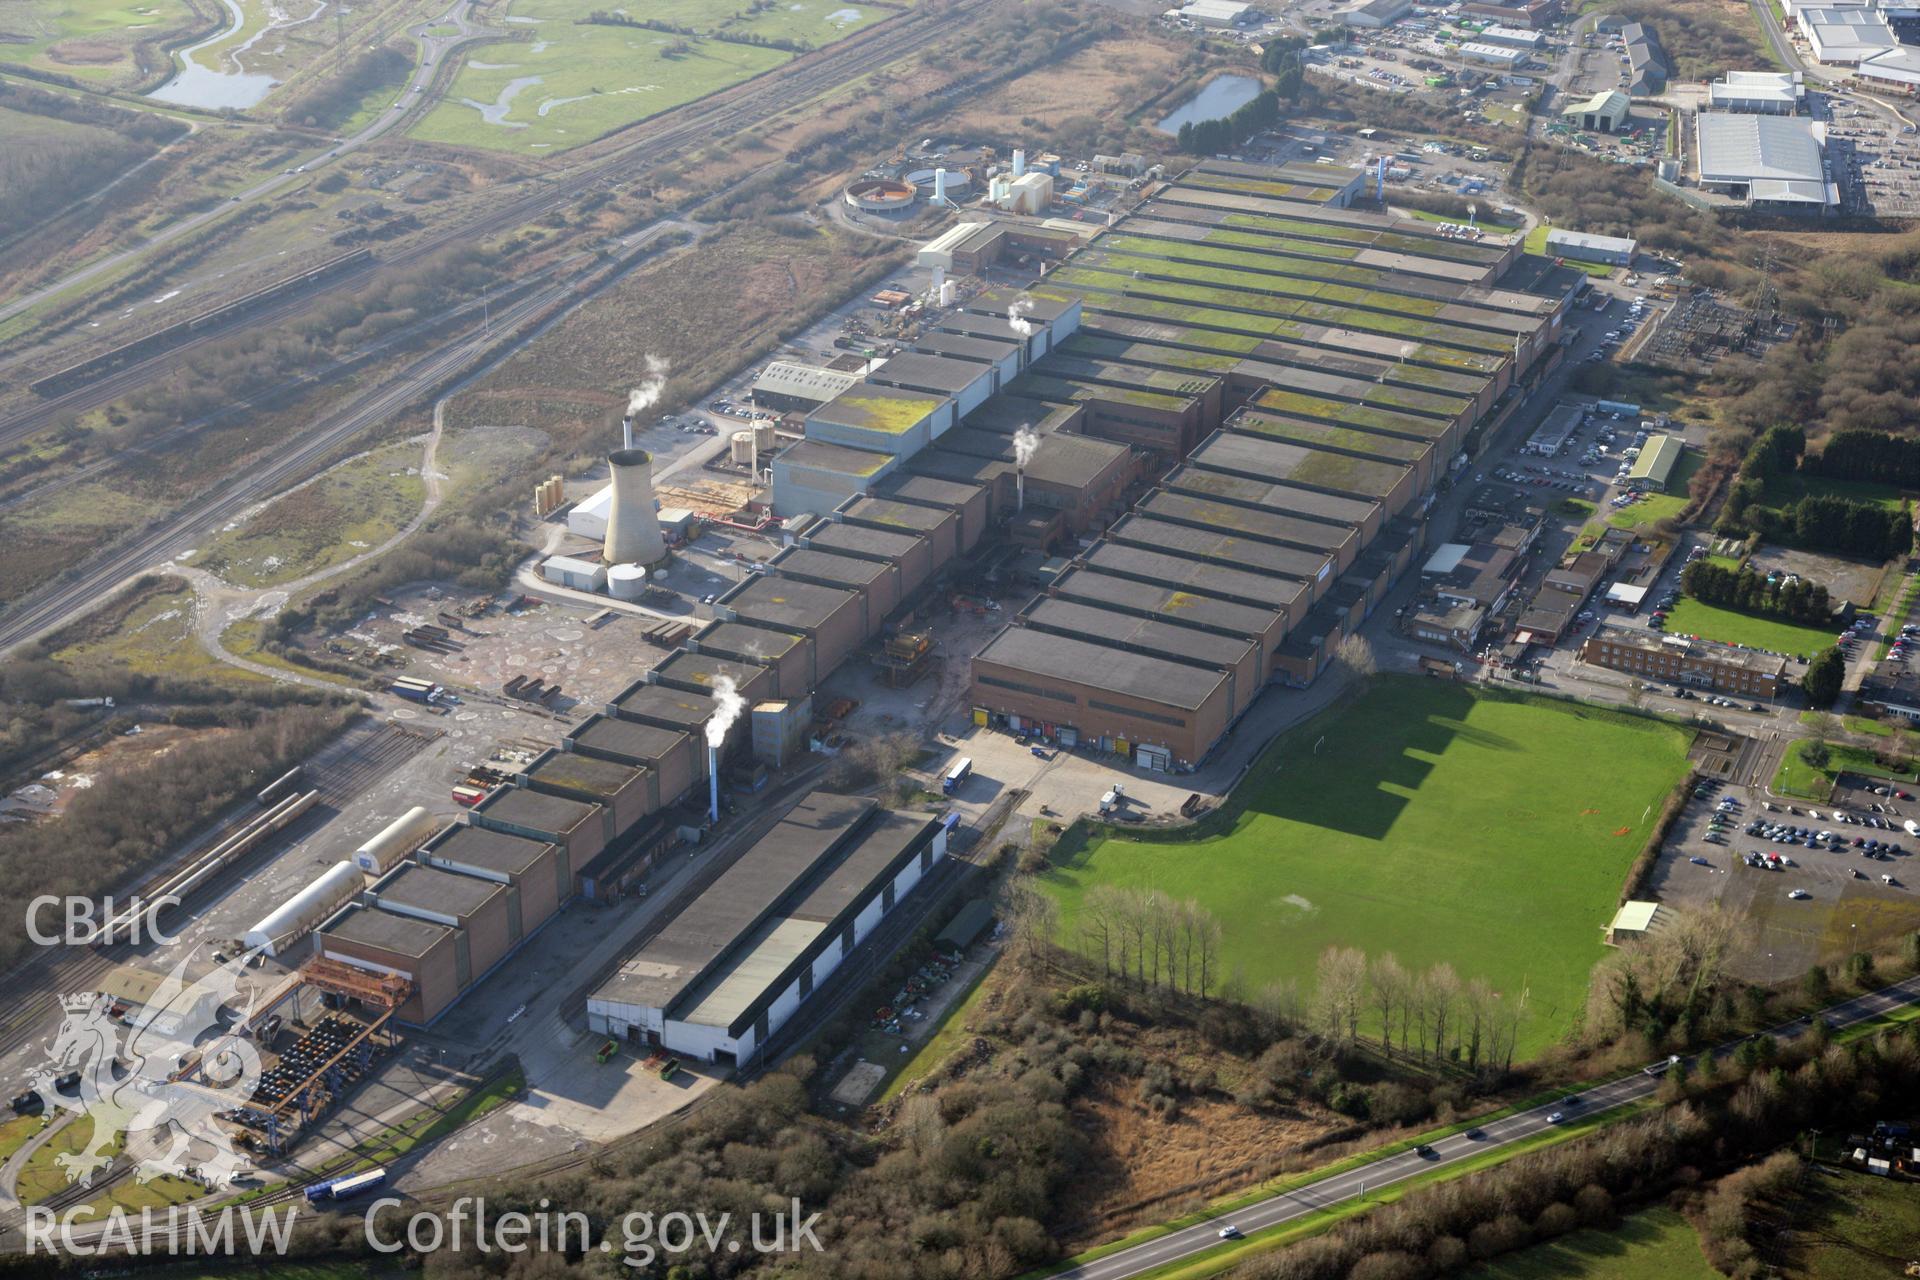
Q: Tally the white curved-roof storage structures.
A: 2